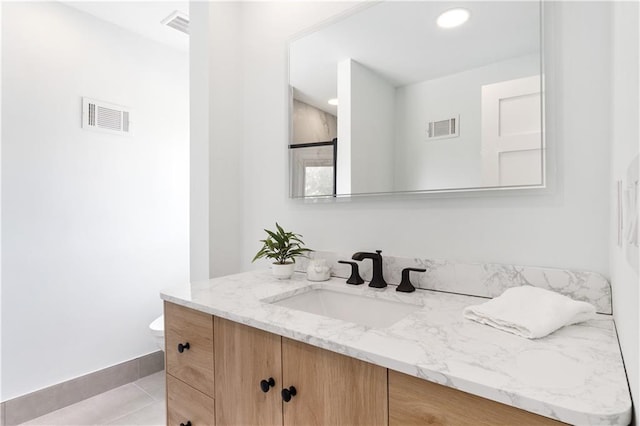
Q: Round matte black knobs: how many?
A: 4